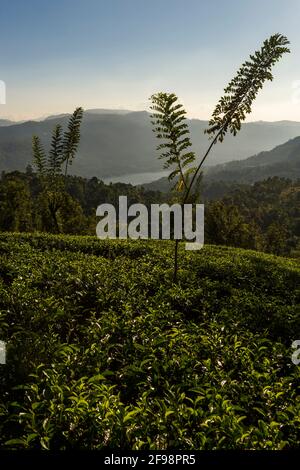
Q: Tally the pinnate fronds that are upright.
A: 5